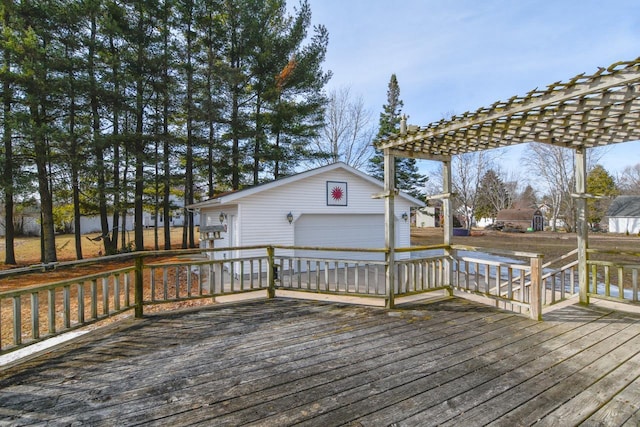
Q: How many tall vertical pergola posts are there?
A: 3